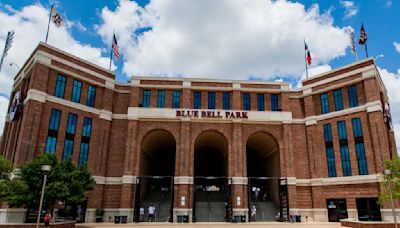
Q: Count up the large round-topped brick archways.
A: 3